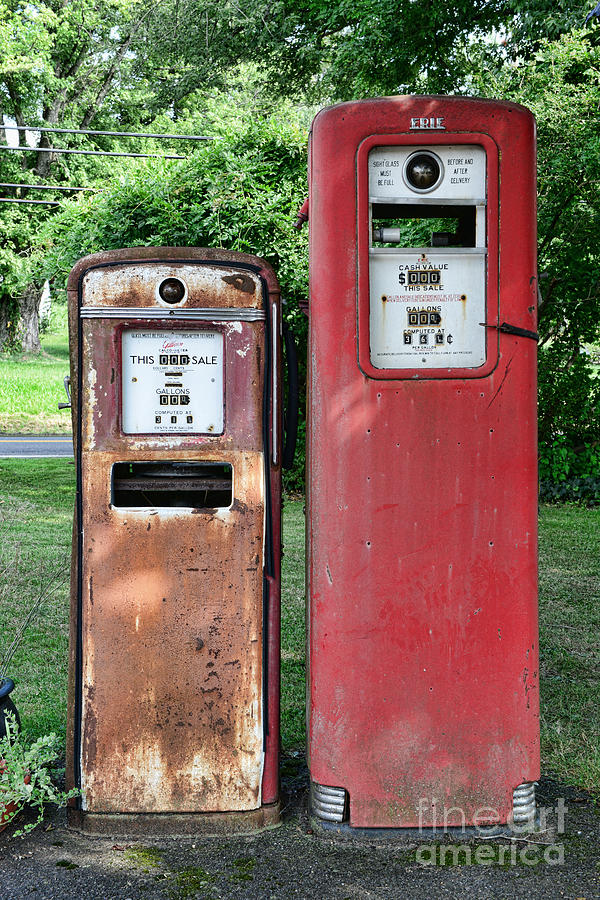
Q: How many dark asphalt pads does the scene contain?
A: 1